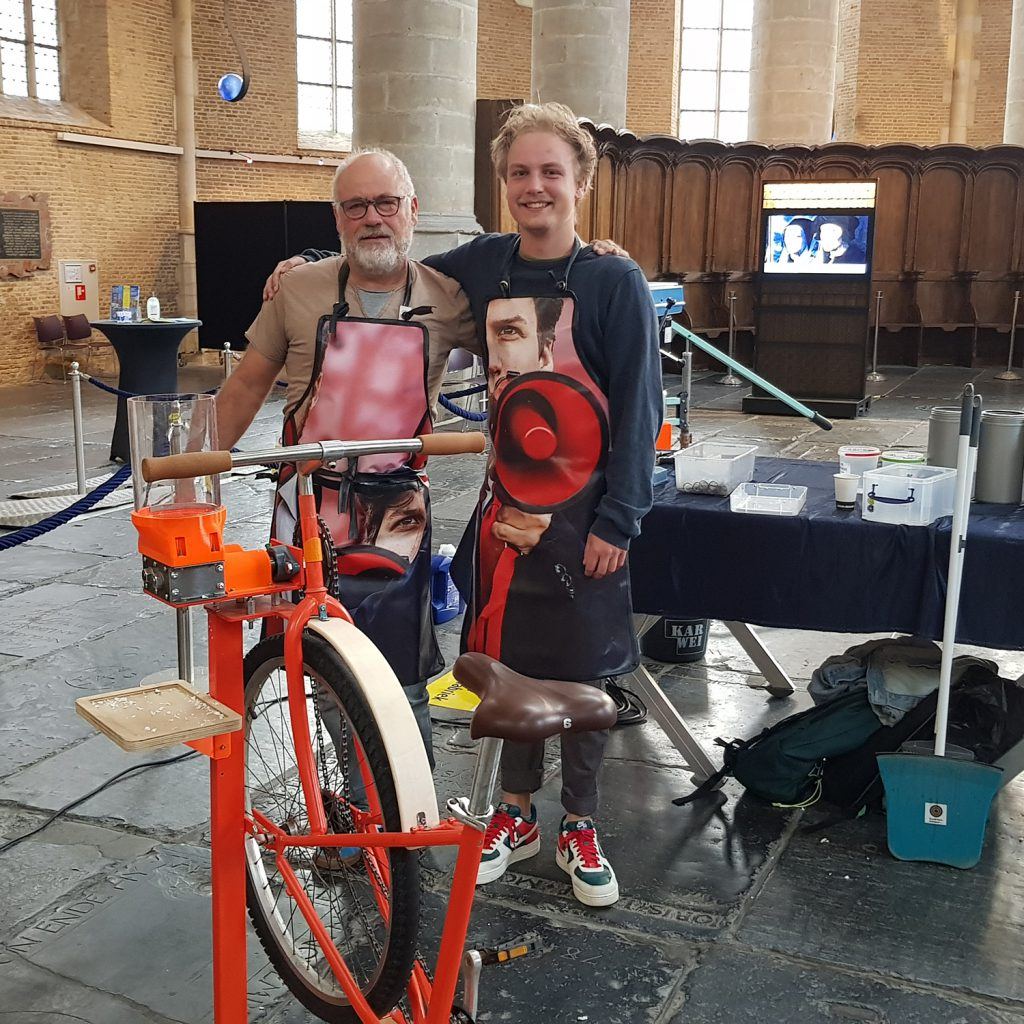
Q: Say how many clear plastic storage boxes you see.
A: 3